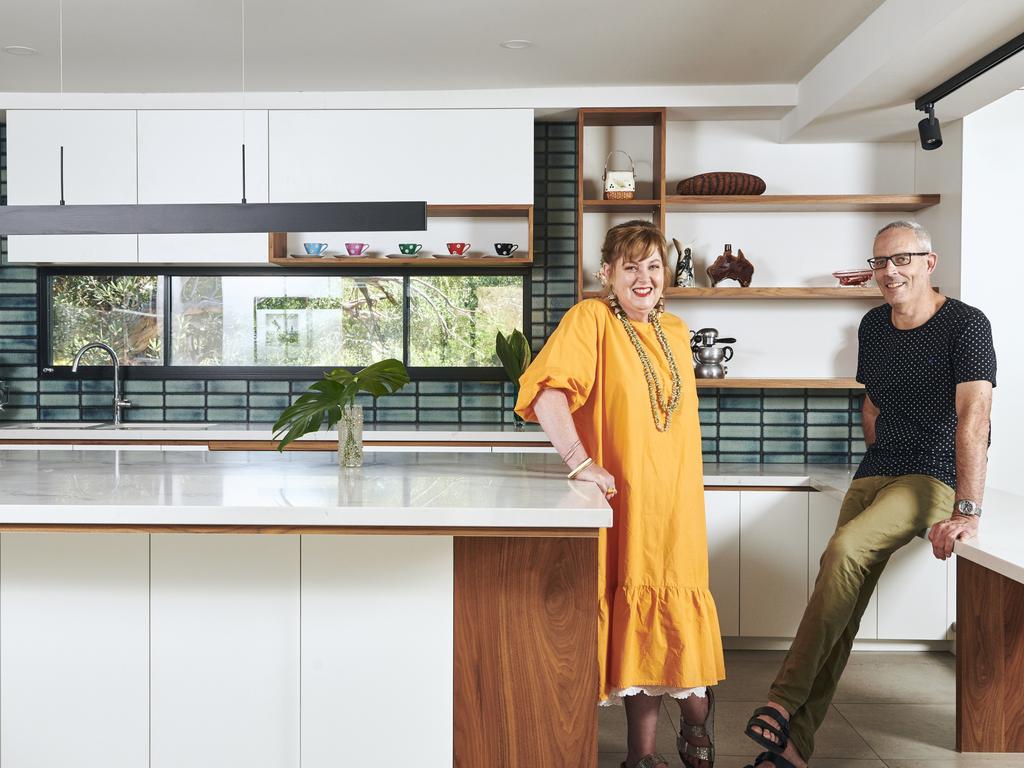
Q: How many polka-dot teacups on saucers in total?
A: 5